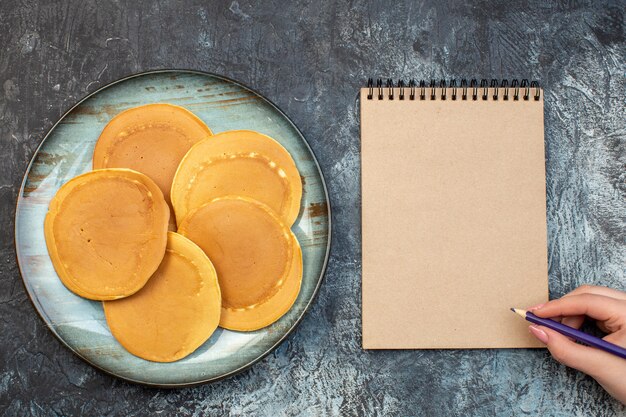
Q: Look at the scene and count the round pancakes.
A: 5